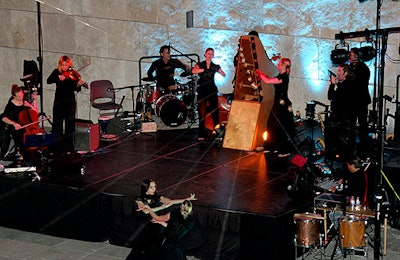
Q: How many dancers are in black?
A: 2